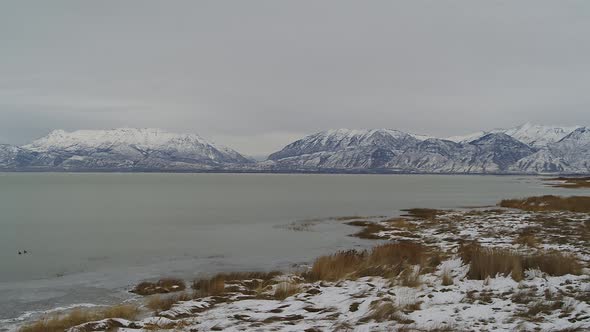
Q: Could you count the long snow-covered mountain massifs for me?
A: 2